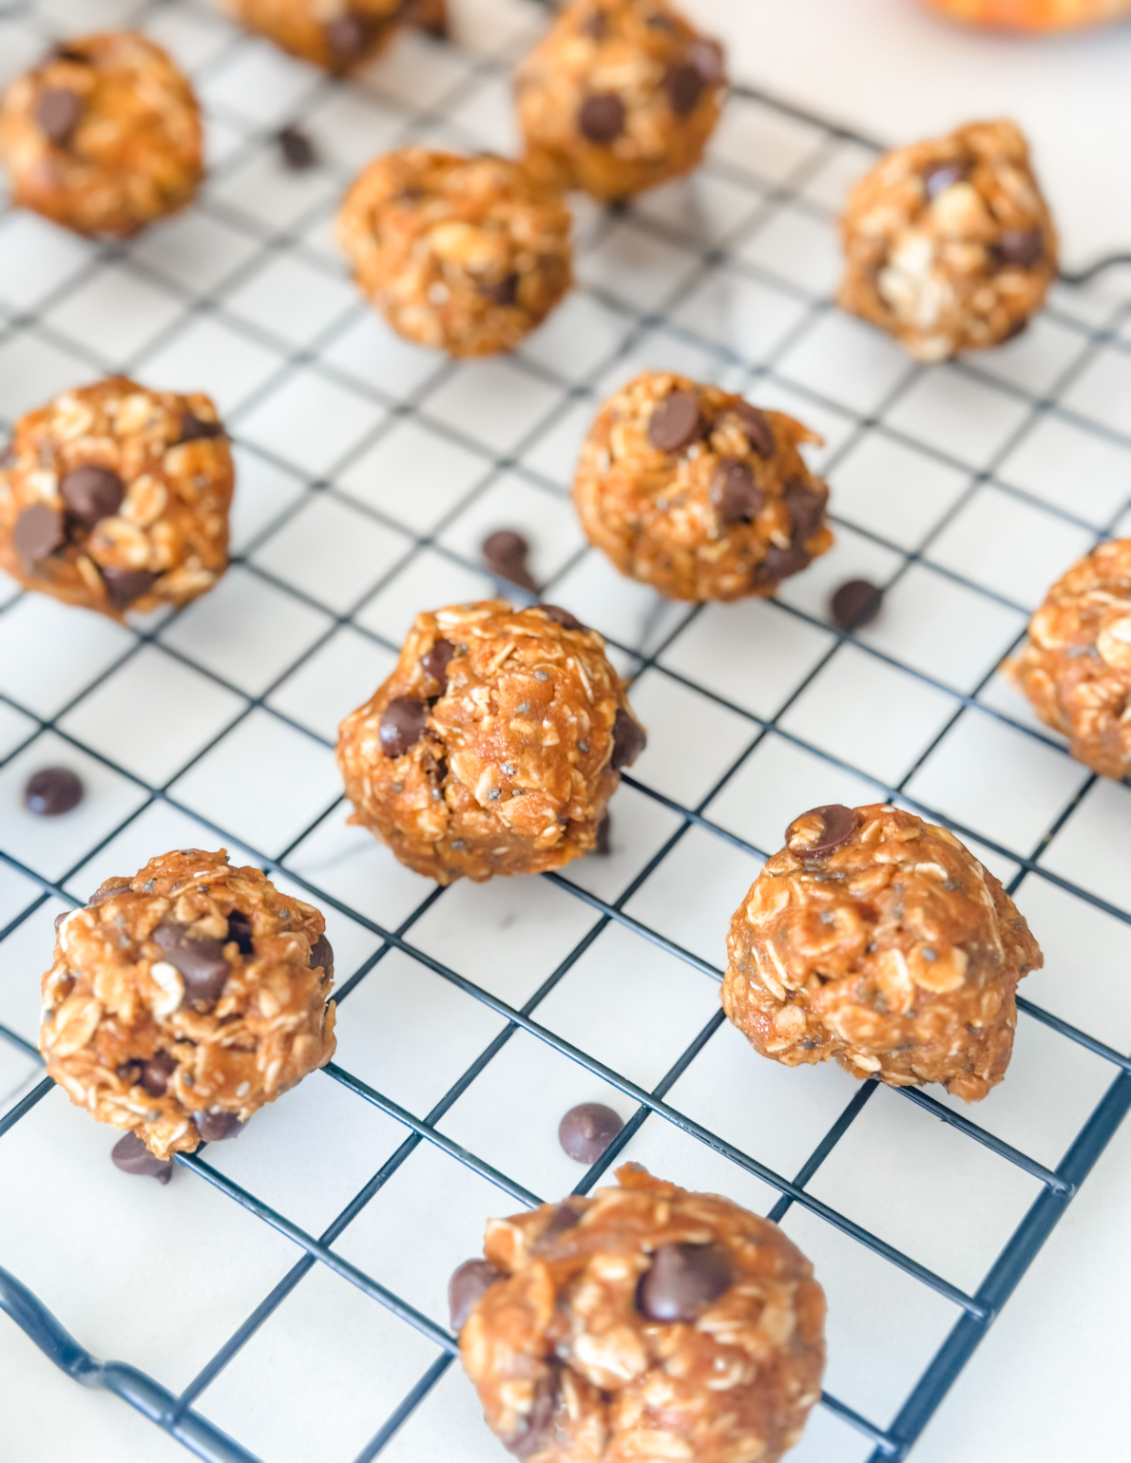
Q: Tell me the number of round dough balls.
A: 12